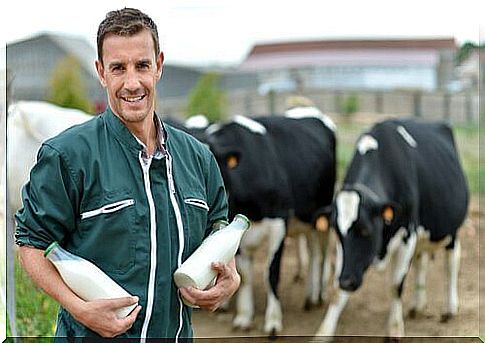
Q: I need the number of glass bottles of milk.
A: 3